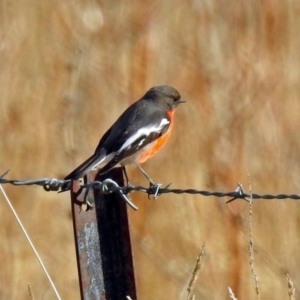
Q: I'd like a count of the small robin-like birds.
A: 1